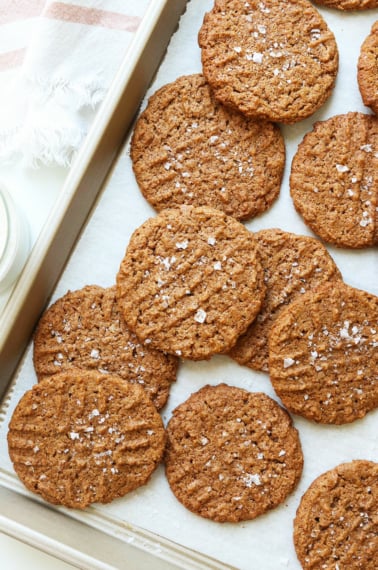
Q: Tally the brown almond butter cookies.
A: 12